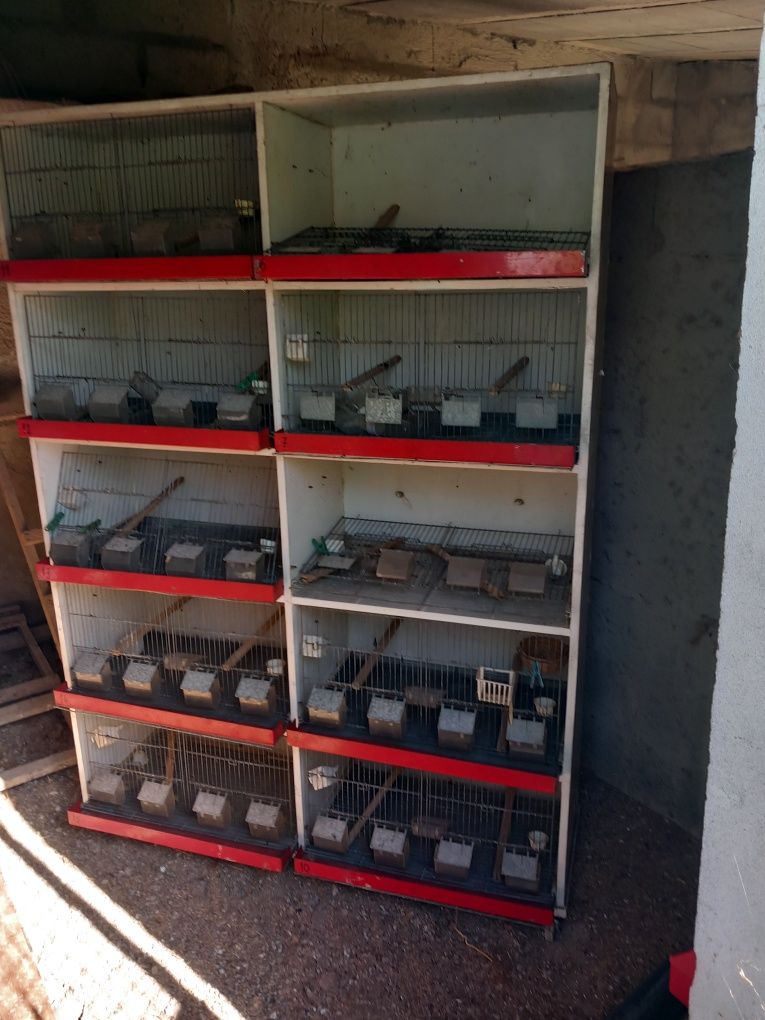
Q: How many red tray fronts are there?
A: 9